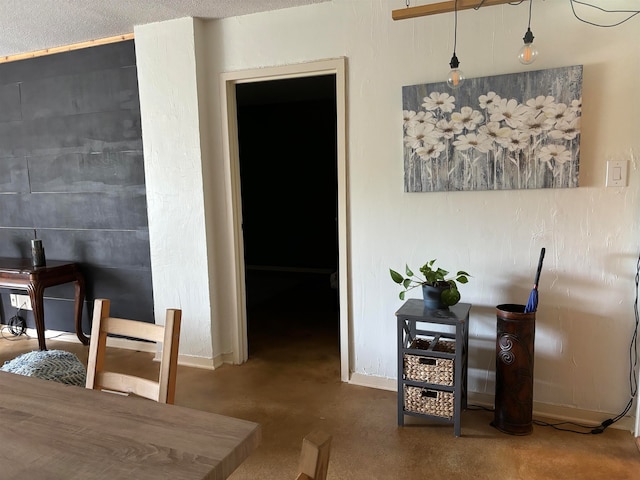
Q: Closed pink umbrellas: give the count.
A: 0